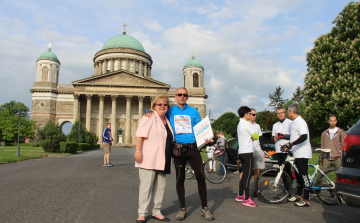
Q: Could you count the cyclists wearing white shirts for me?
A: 4